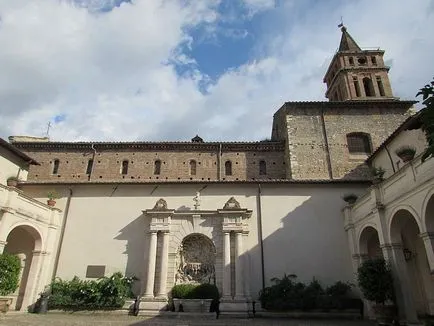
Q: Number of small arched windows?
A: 7